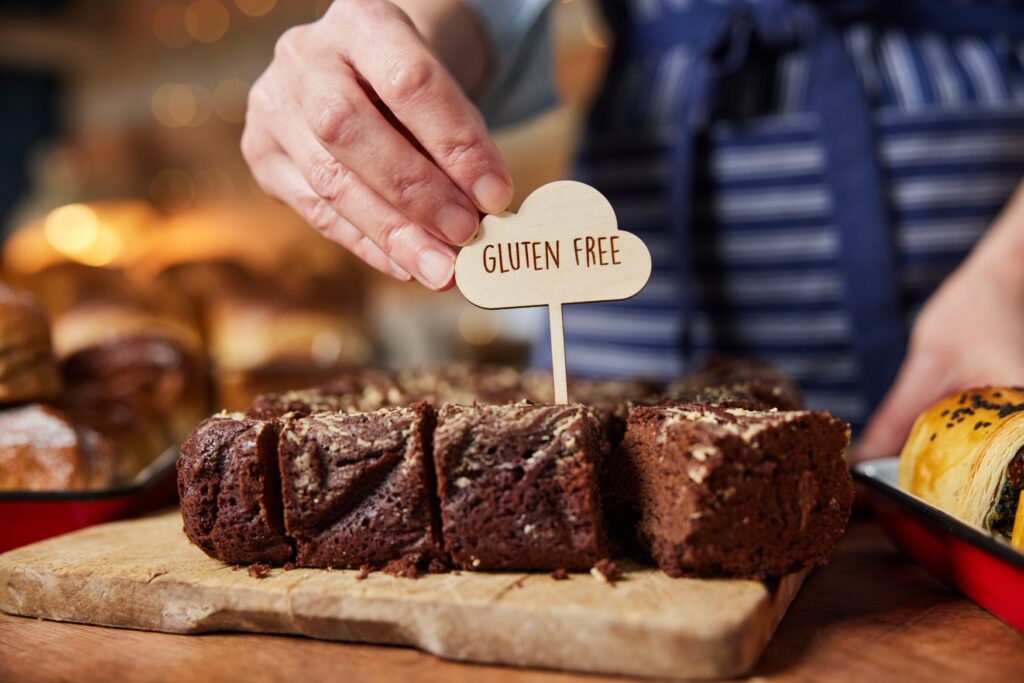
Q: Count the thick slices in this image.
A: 4